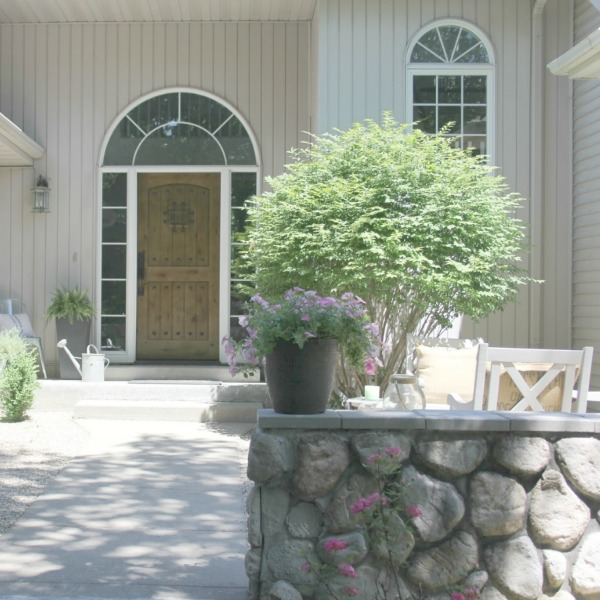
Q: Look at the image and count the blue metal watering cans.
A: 0